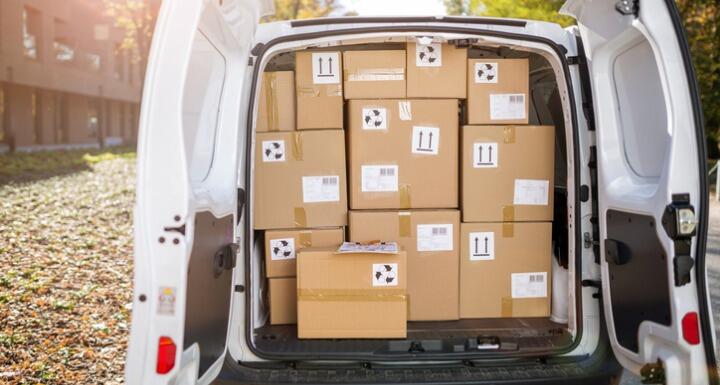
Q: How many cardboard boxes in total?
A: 13